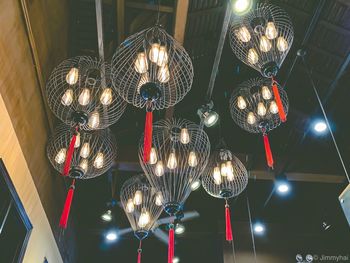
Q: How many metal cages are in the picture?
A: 8